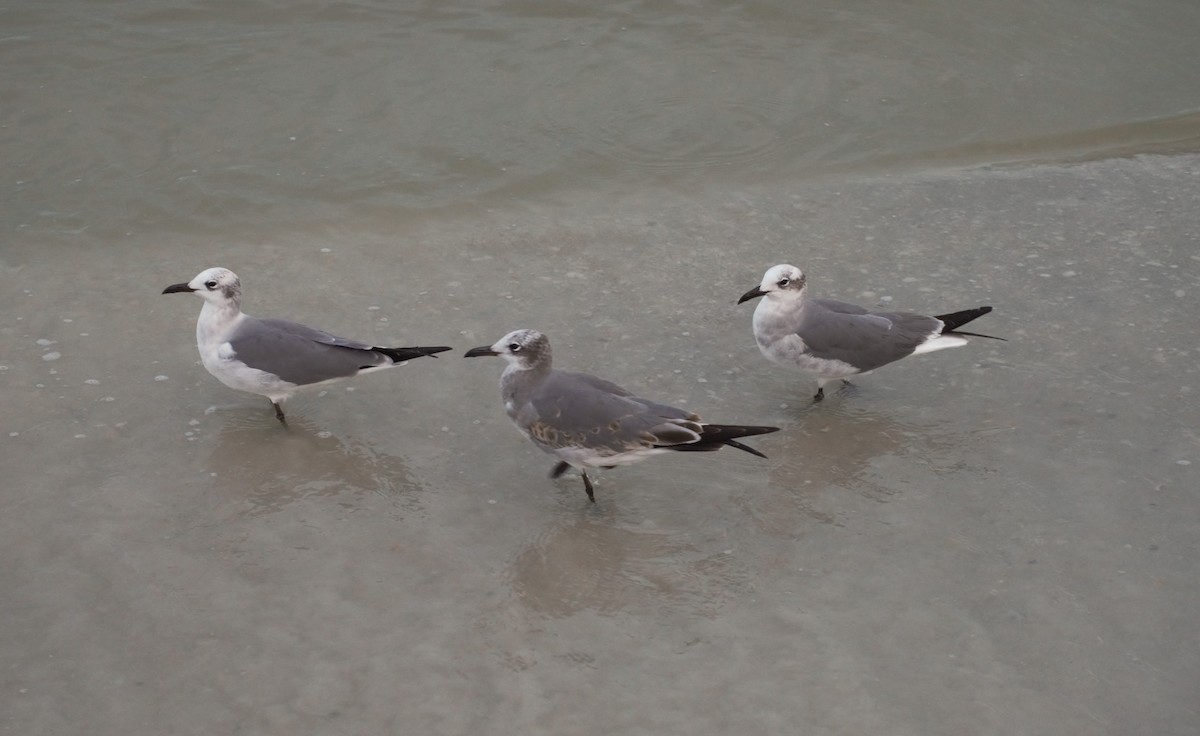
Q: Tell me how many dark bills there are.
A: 3